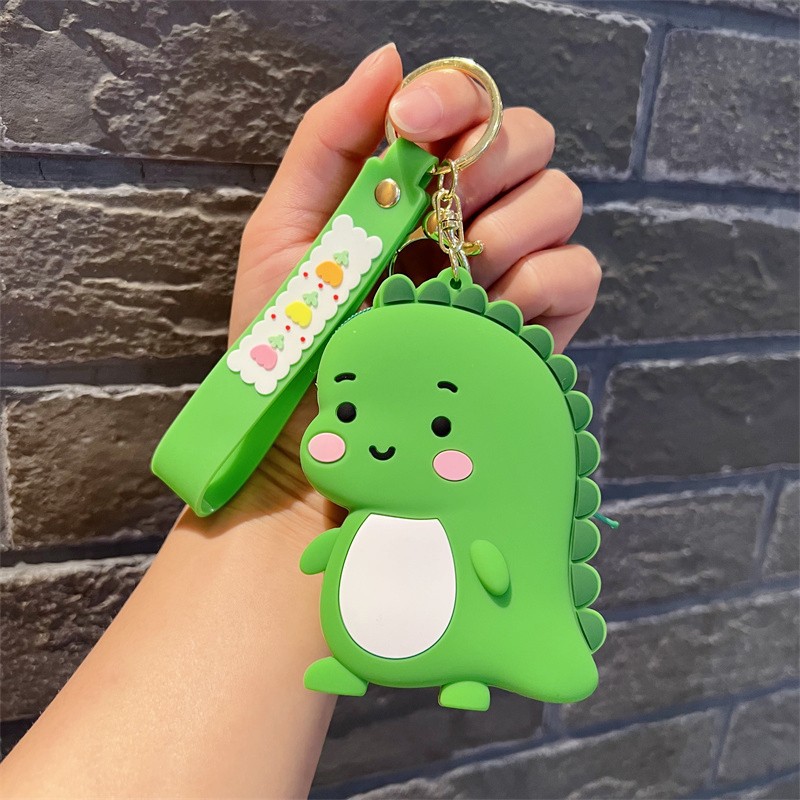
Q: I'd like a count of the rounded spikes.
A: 12